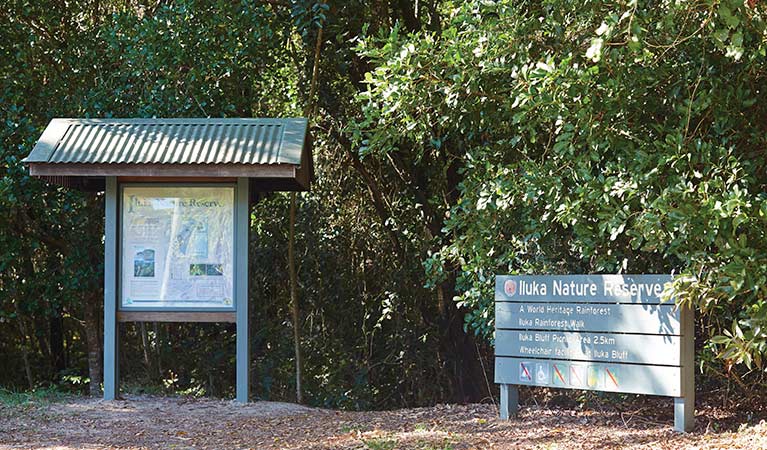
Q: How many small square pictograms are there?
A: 6